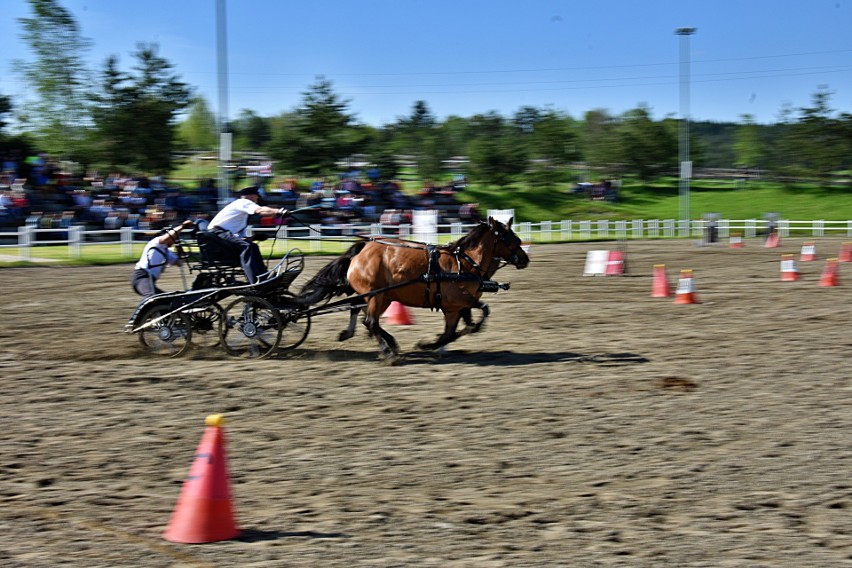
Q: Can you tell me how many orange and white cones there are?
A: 4